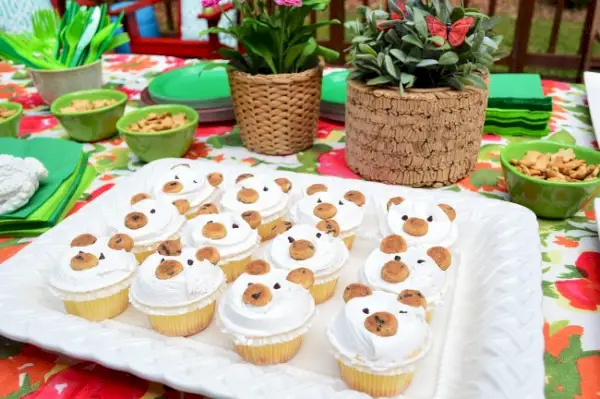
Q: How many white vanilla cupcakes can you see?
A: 12